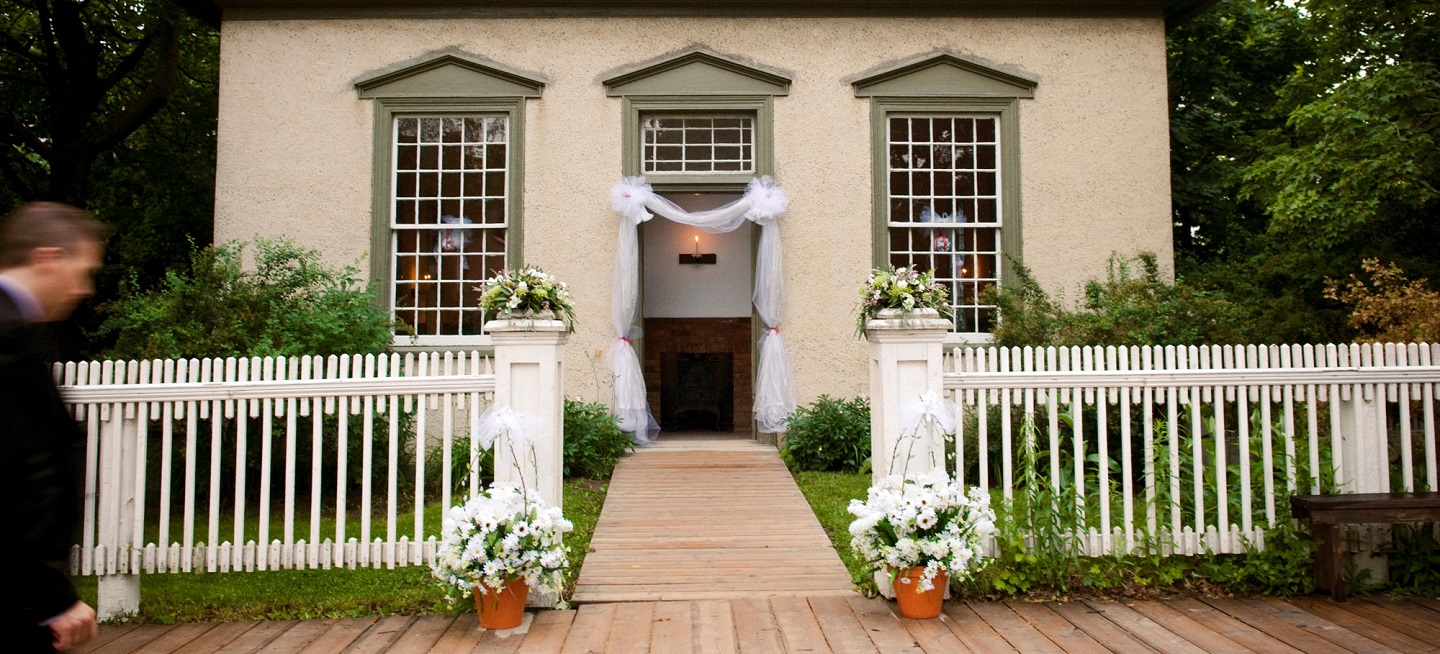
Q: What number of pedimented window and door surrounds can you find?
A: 3